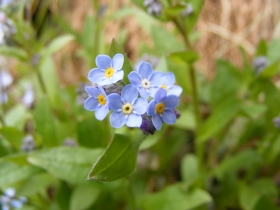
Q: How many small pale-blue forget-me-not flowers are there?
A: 6